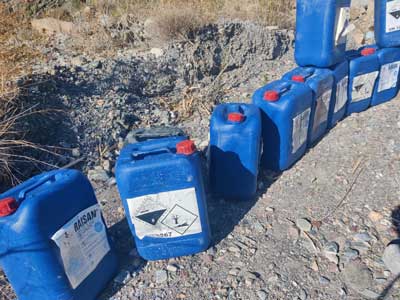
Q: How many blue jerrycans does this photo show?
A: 10